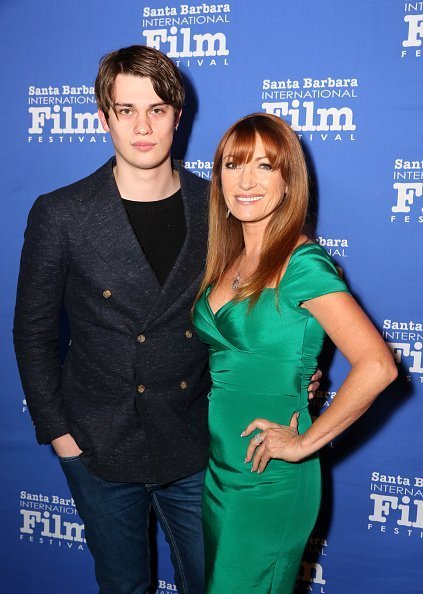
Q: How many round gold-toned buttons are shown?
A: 5